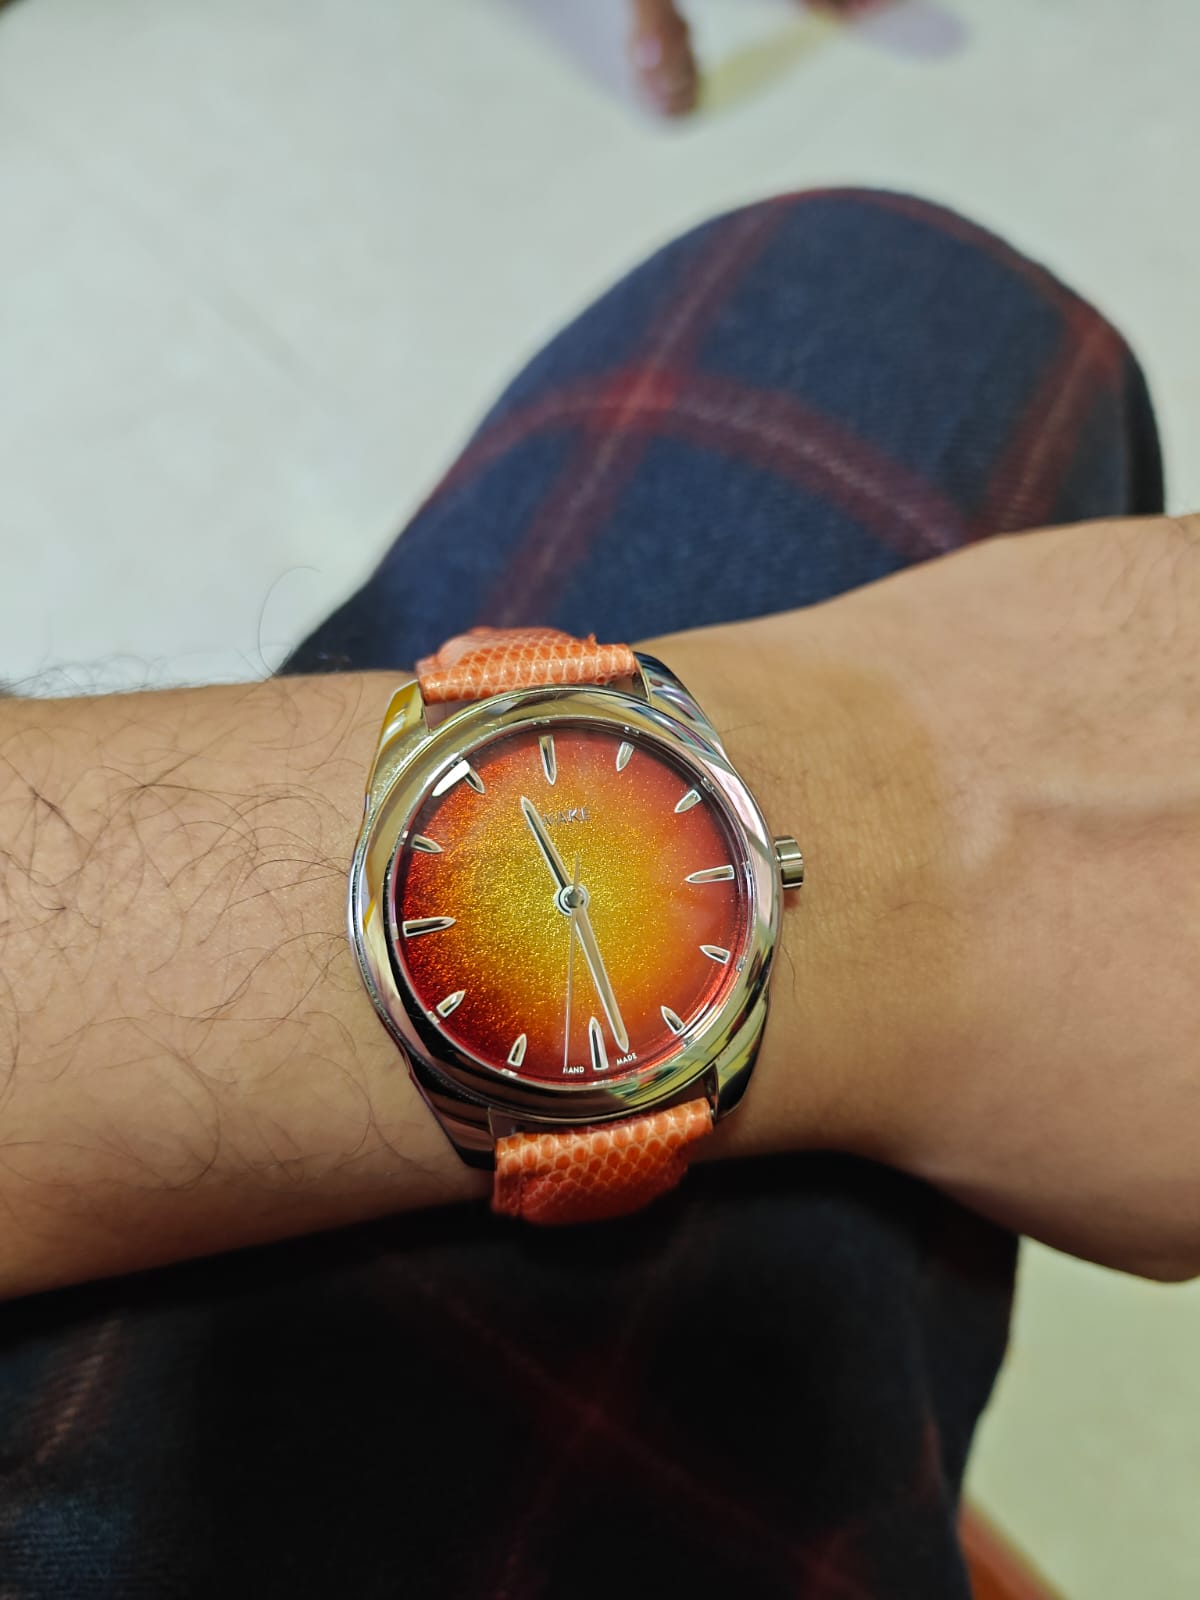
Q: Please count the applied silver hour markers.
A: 12